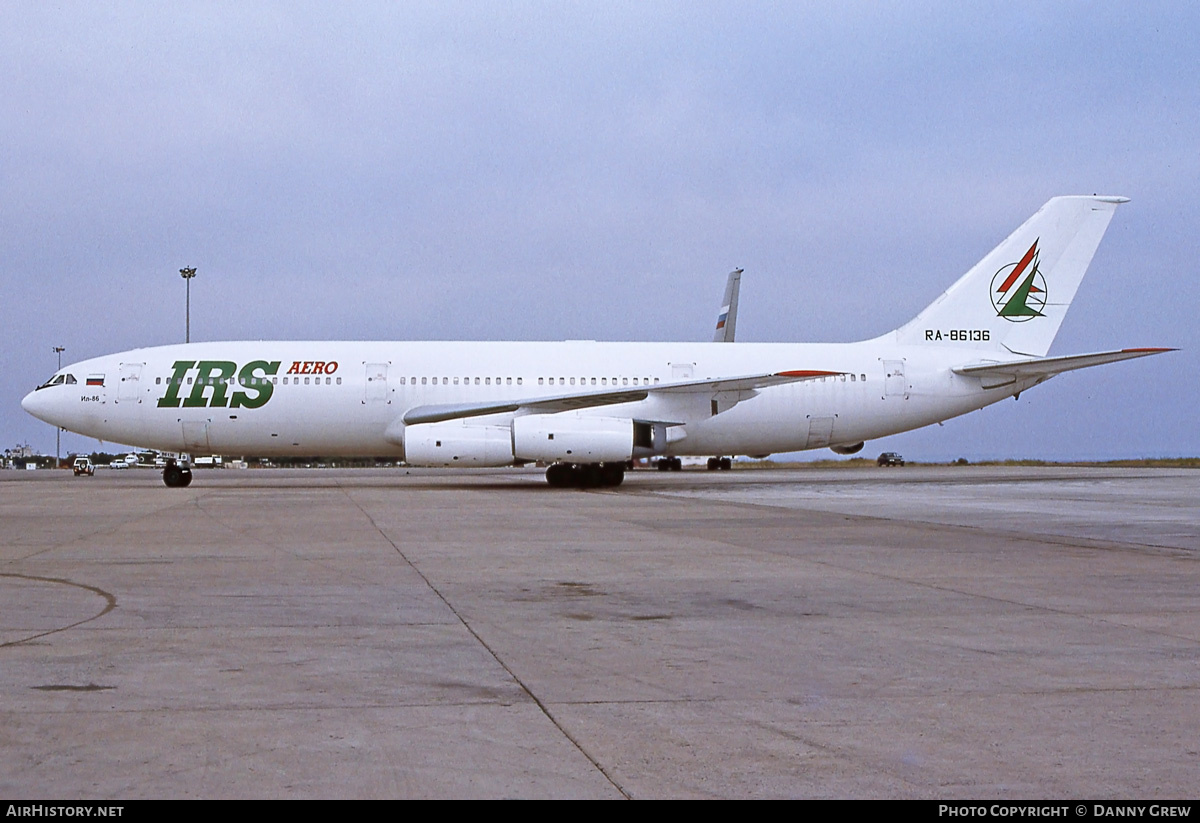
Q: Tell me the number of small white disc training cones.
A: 0